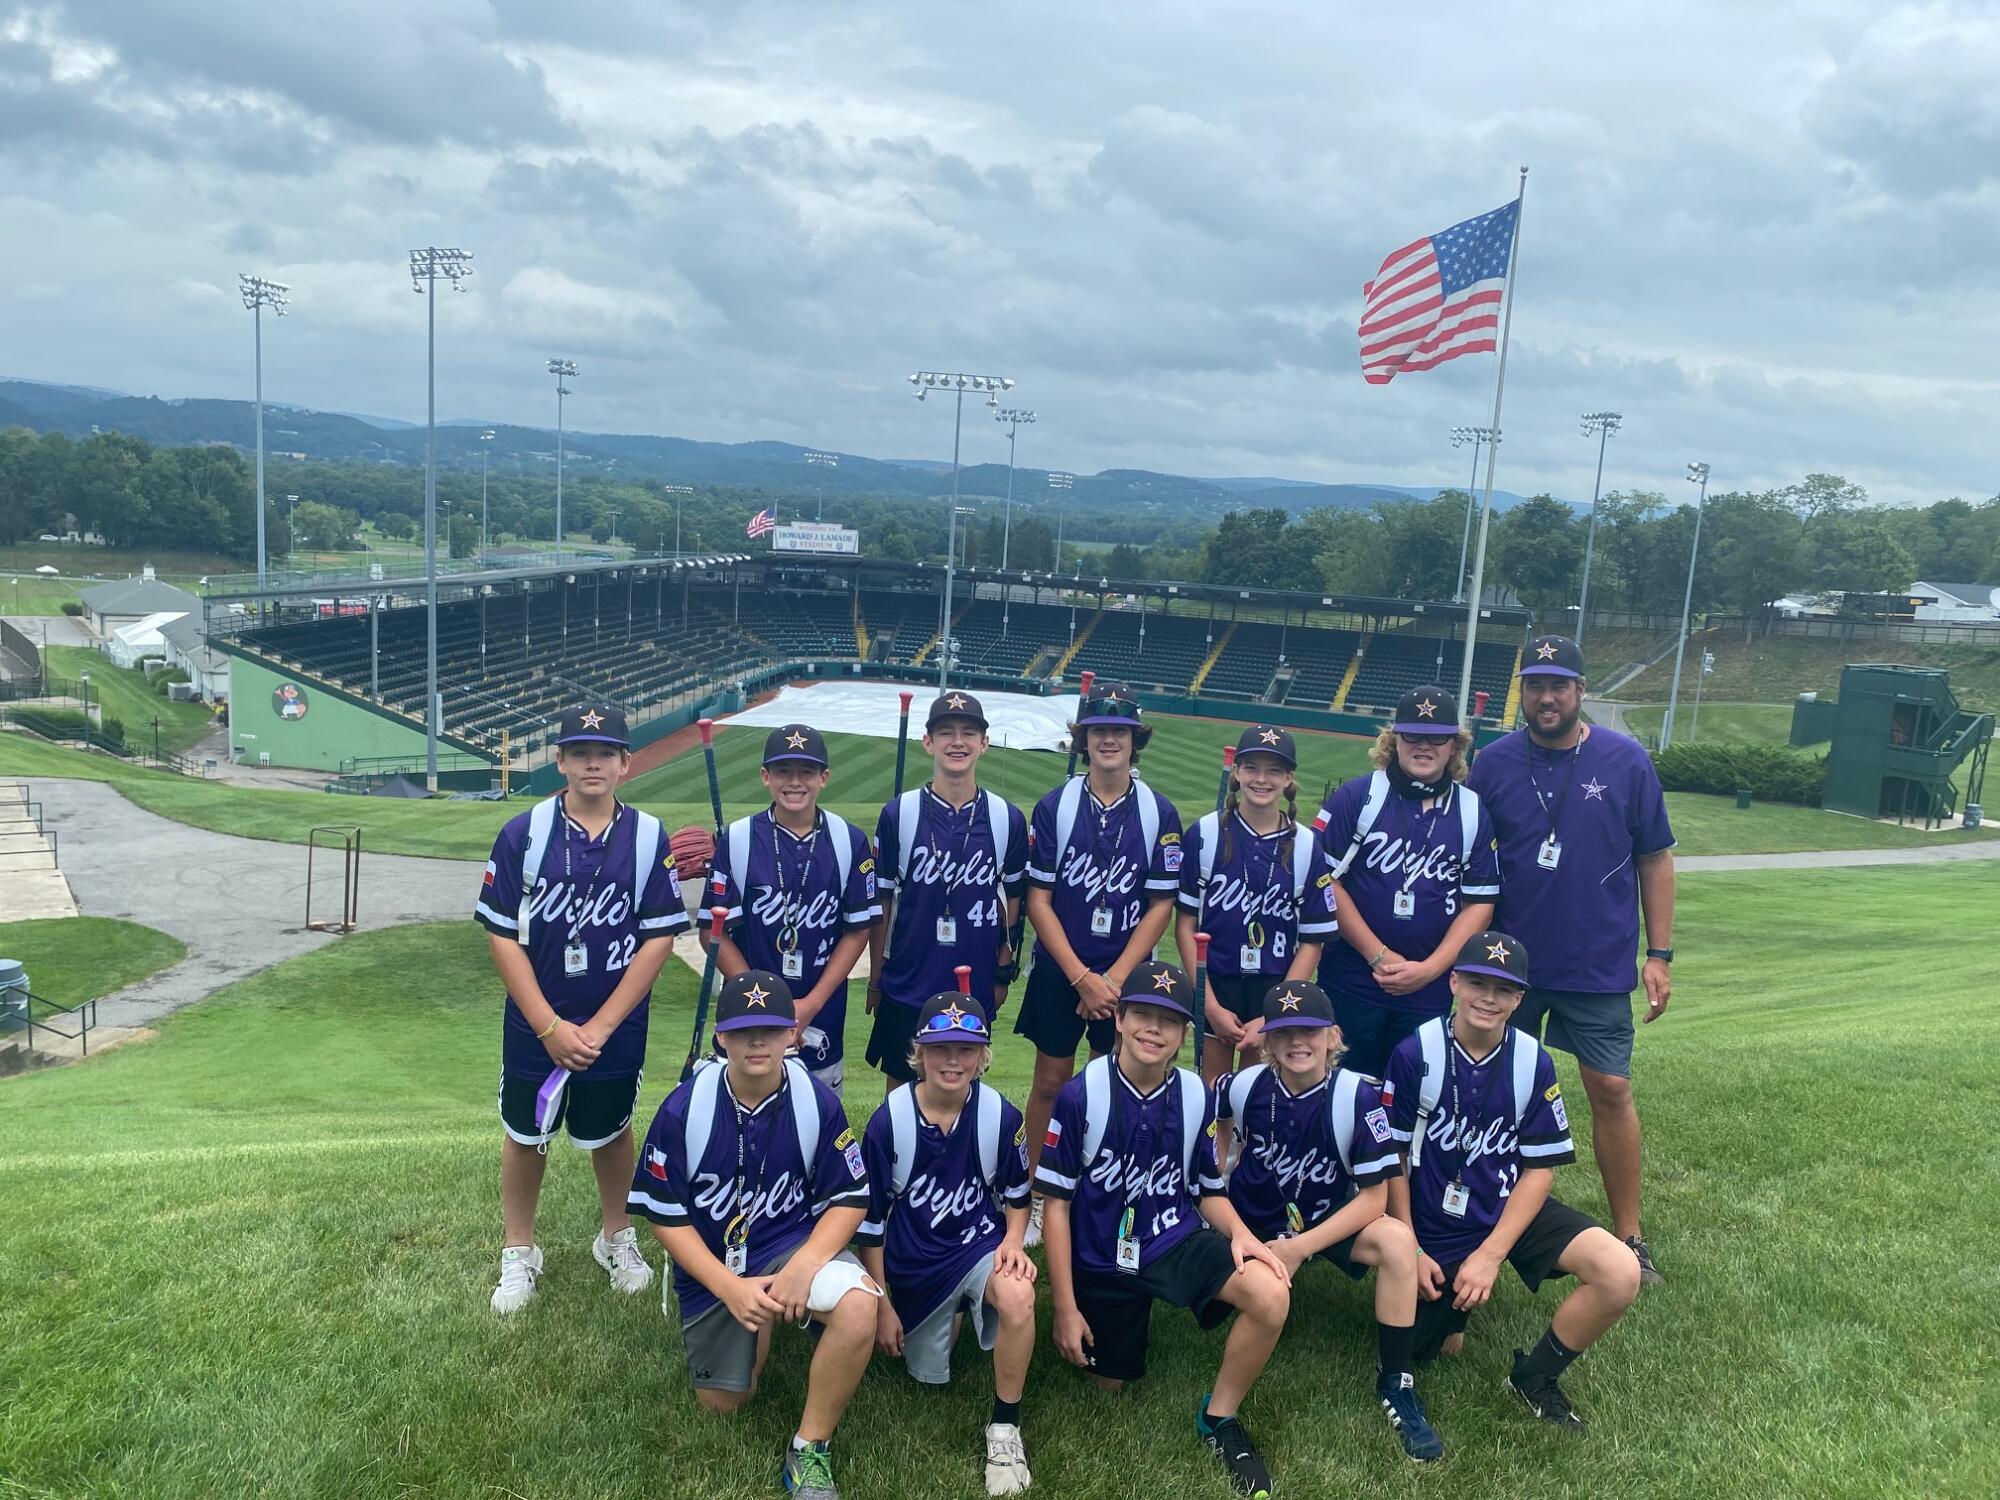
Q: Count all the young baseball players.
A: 11